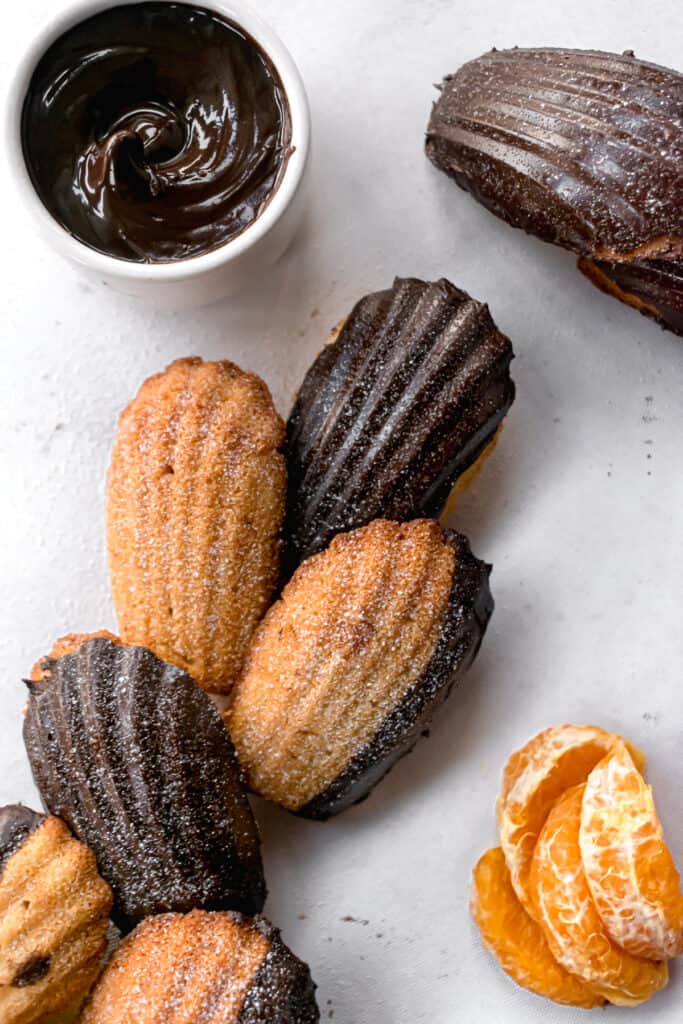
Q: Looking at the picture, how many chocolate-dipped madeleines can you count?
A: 7